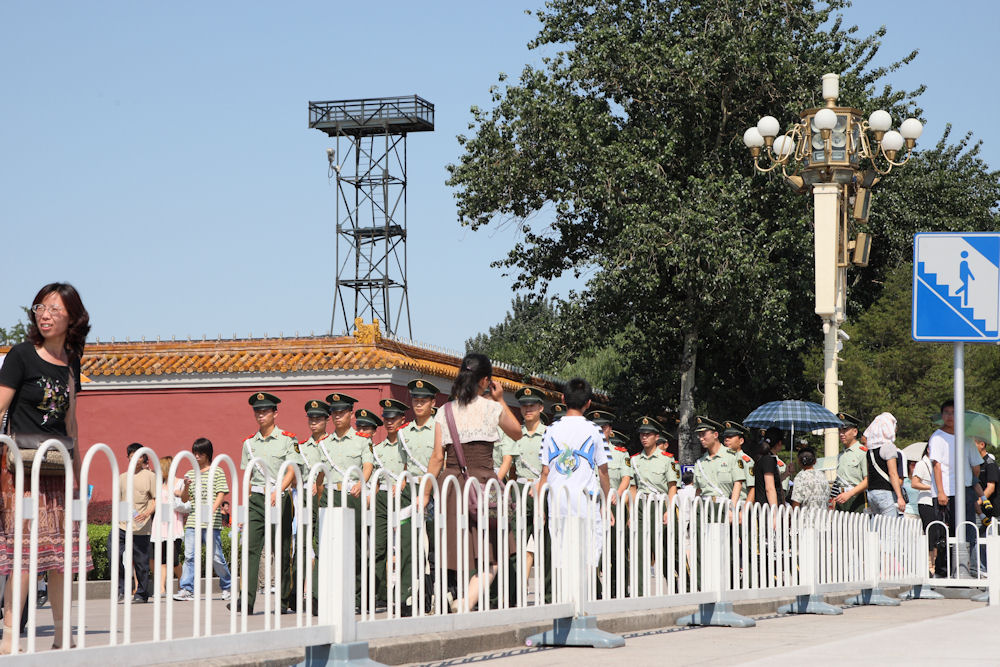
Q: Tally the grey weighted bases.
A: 7